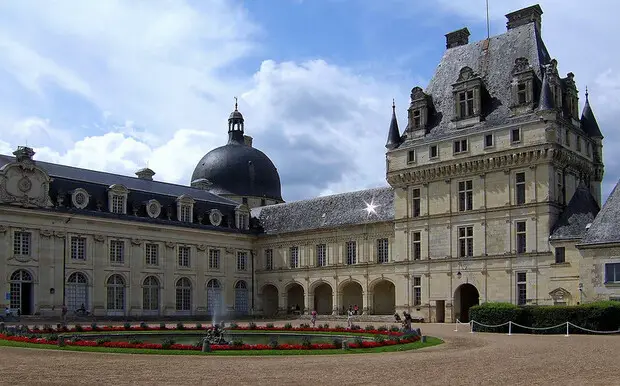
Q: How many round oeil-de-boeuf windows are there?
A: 3